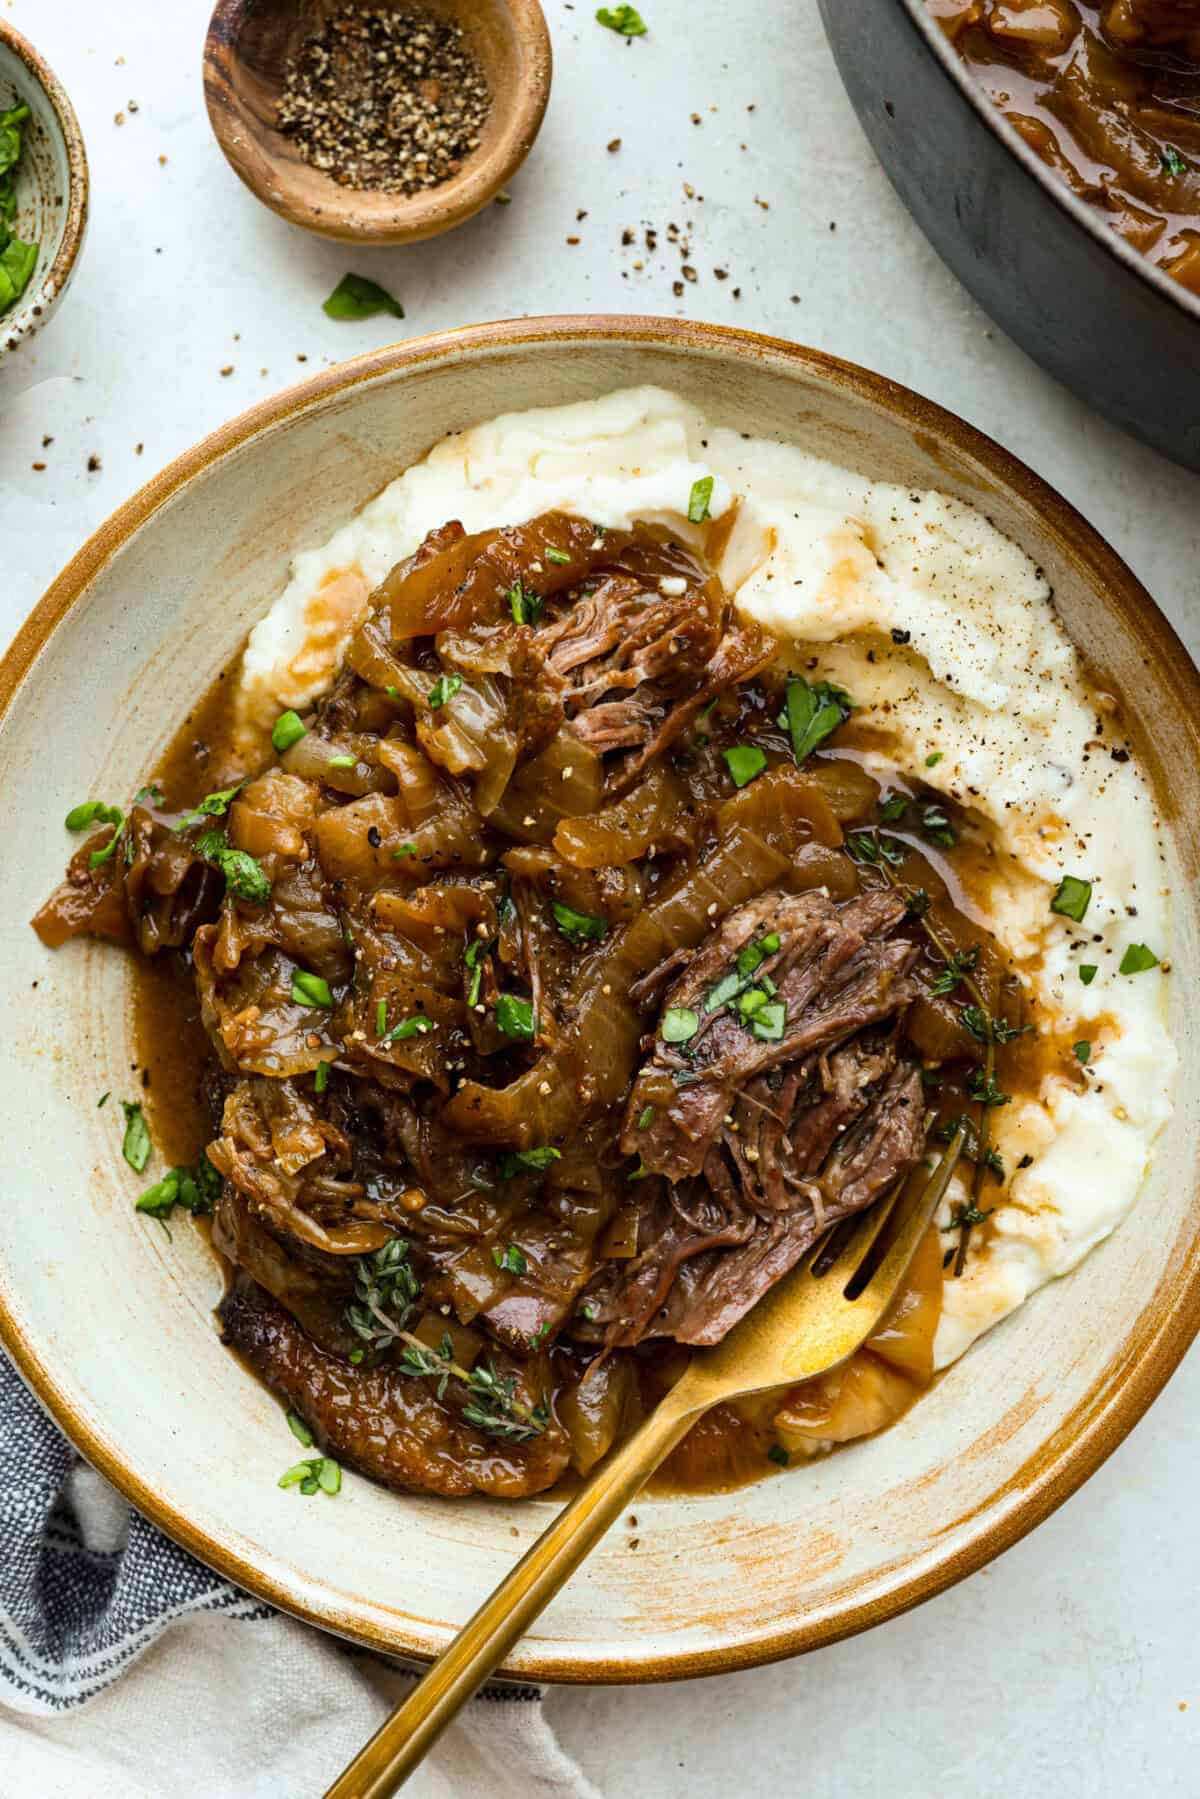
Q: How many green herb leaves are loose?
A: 2